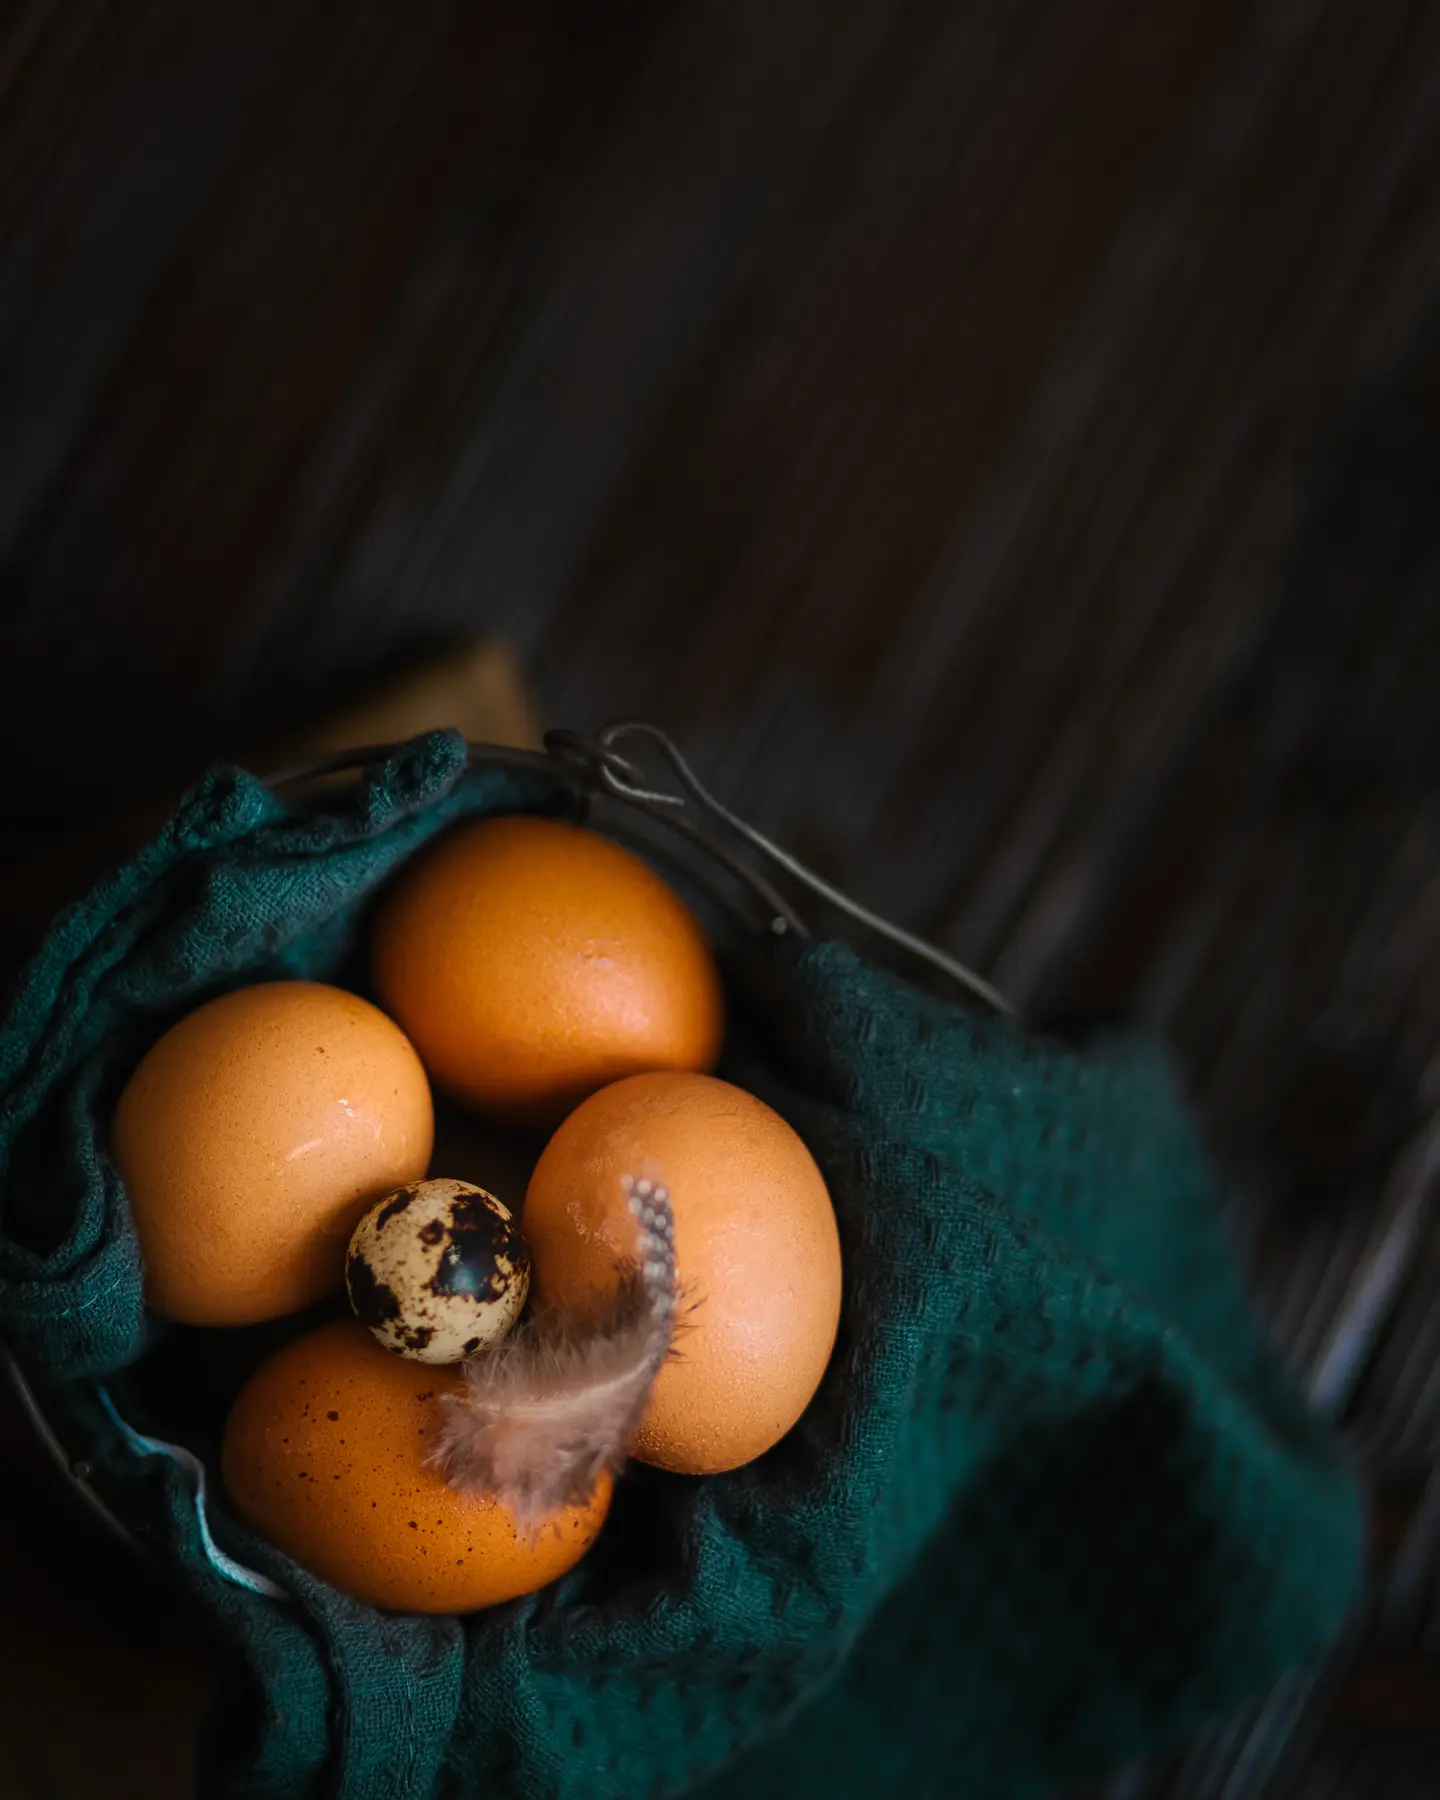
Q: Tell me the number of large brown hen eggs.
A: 4